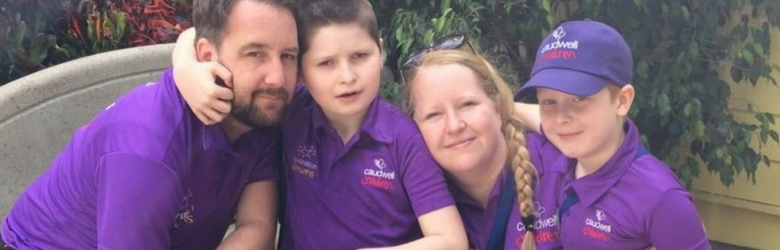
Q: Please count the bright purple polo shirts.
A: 4